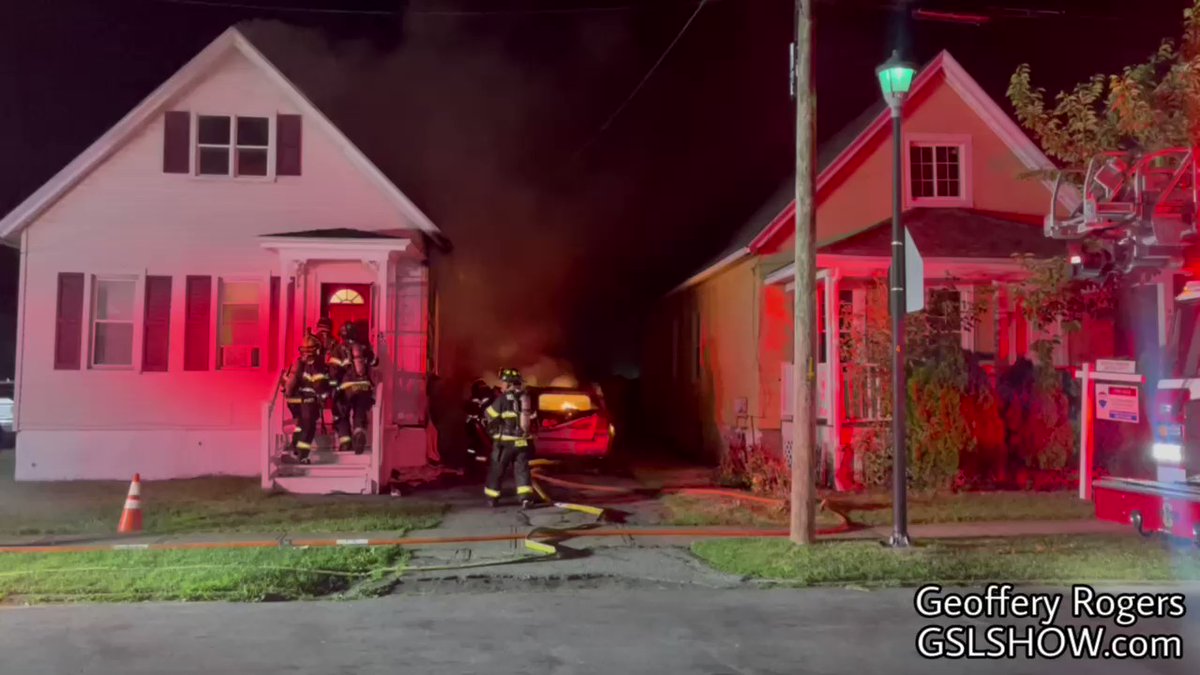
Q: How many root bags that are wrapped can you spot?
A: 0